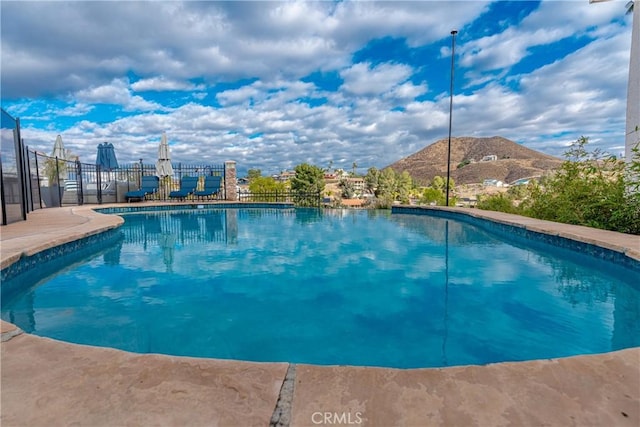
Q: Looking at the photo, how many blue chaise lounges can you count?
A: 3